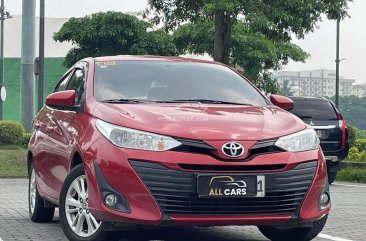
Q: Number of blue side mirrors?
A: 0